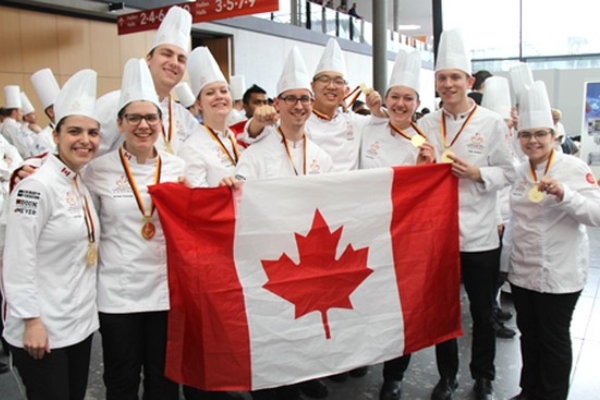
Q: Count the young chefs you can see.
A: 9